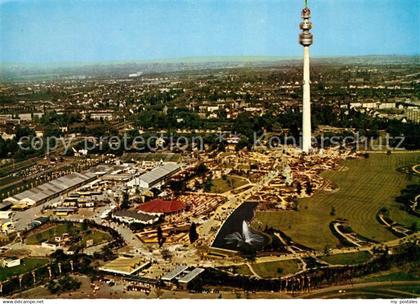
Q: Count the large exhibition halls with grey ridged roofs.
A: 2